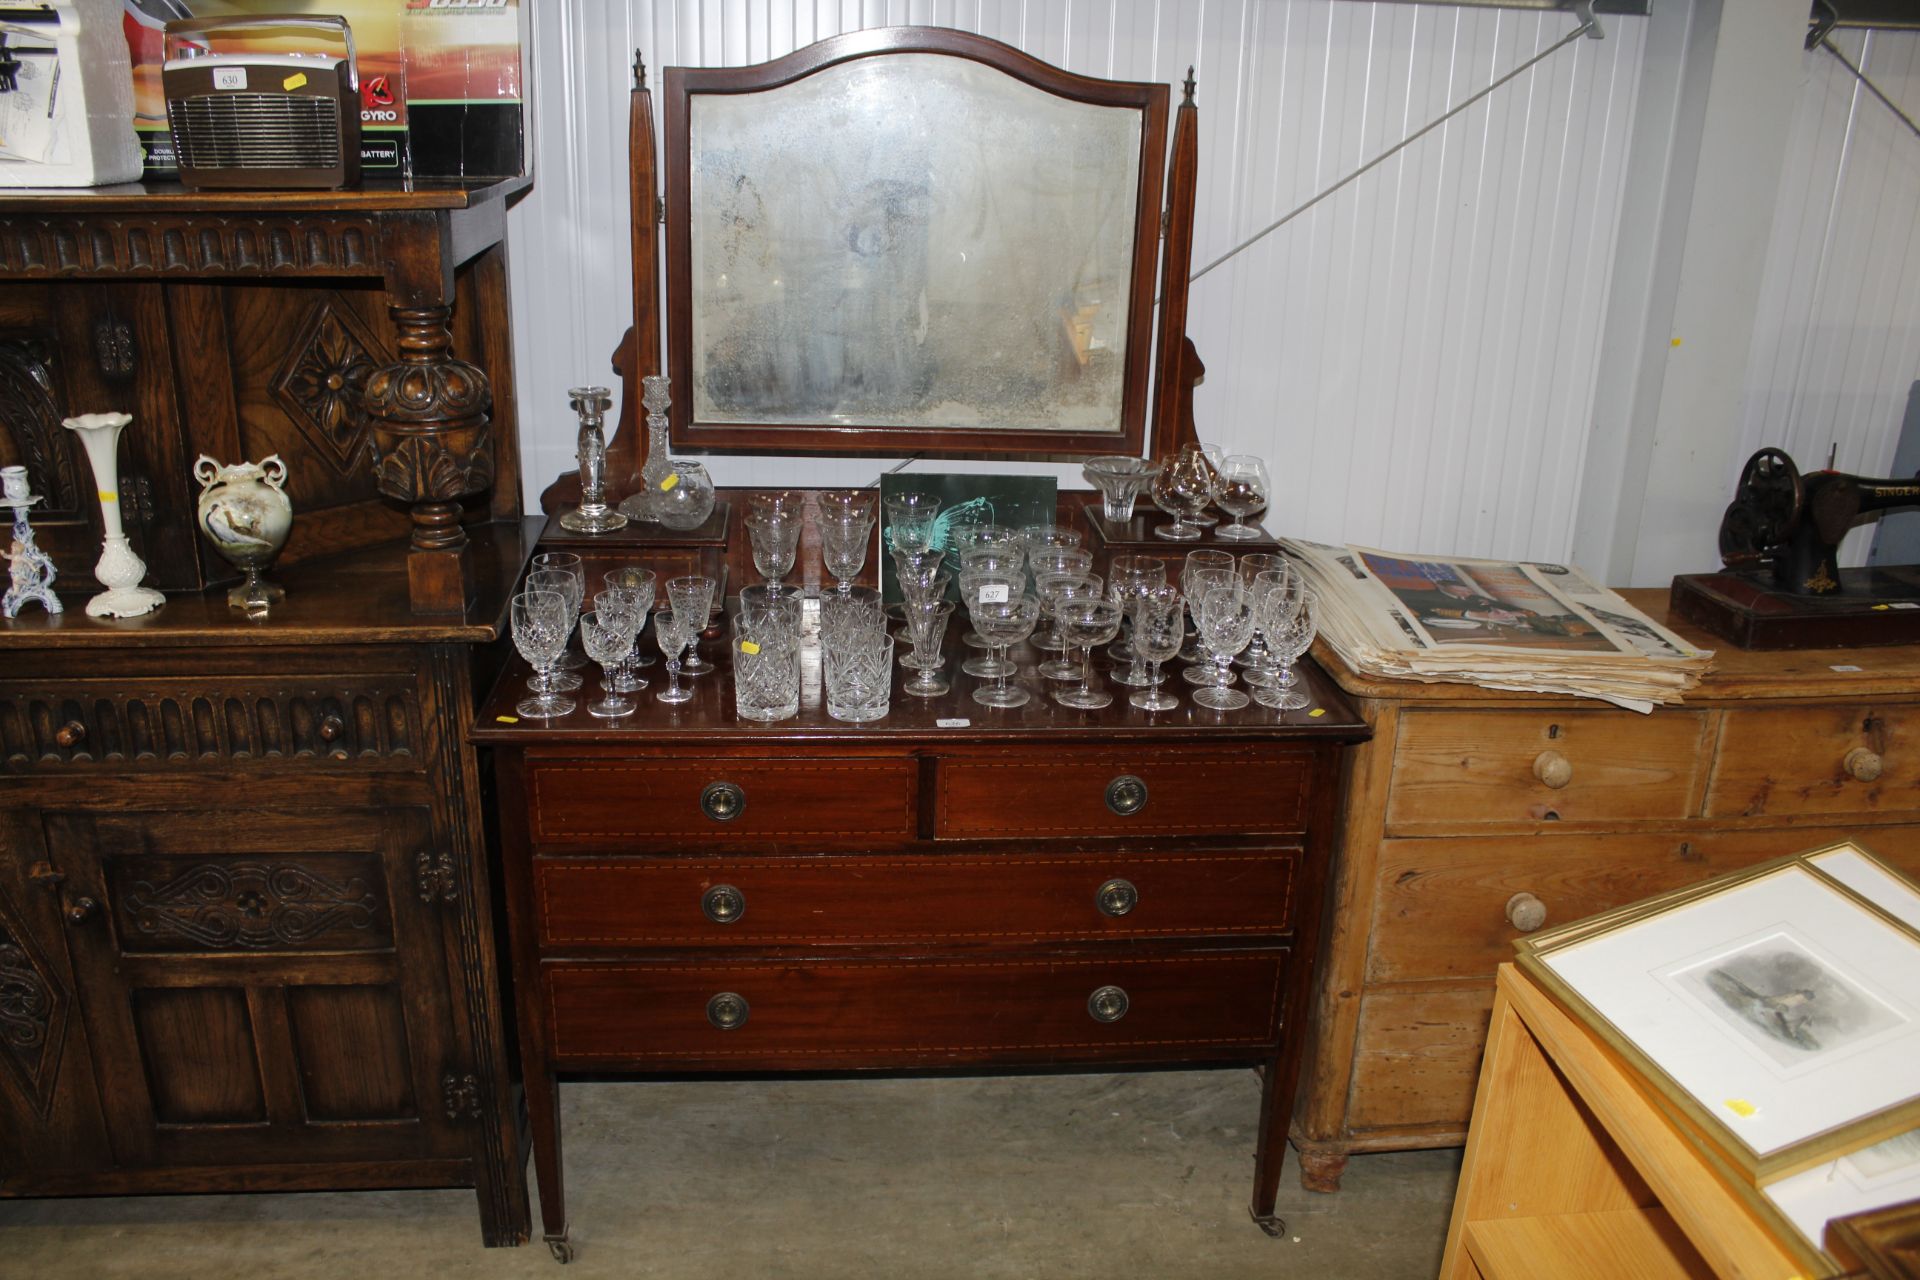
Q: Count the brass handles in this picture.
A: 6